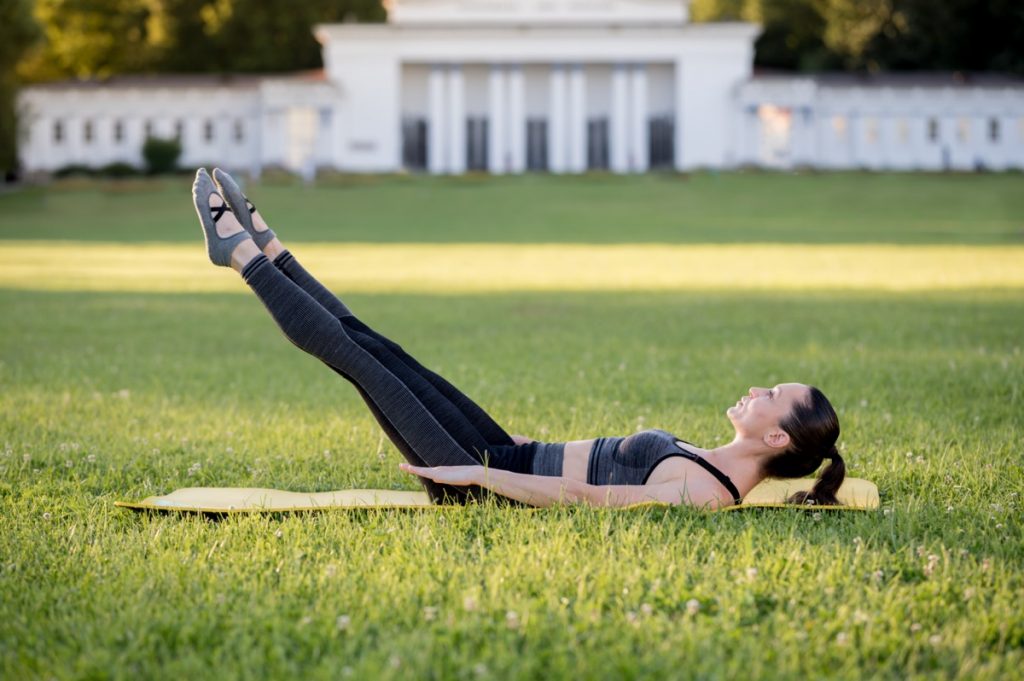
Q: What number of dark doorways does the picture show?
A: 5